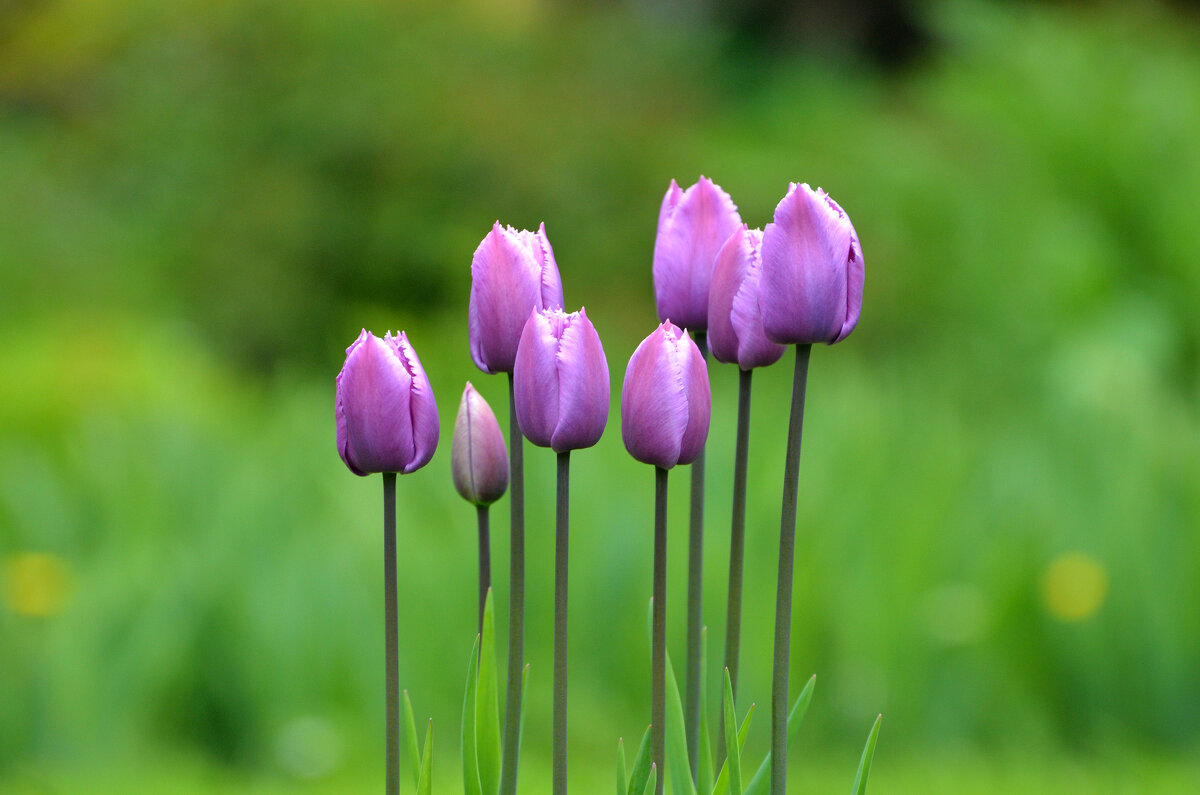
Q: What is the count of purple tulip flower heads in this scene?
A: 8